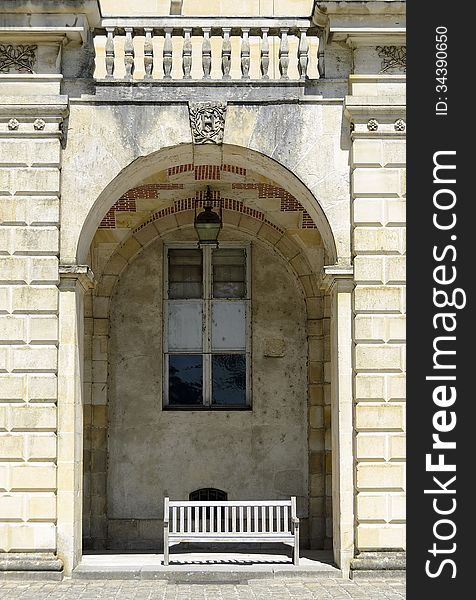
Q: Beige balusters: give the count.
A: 11